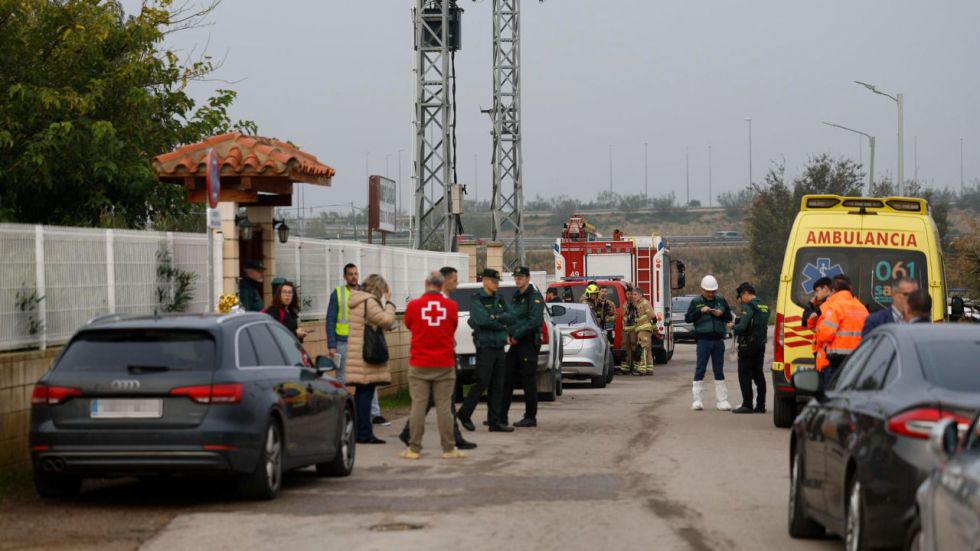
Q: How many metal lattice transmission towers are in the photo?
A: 2